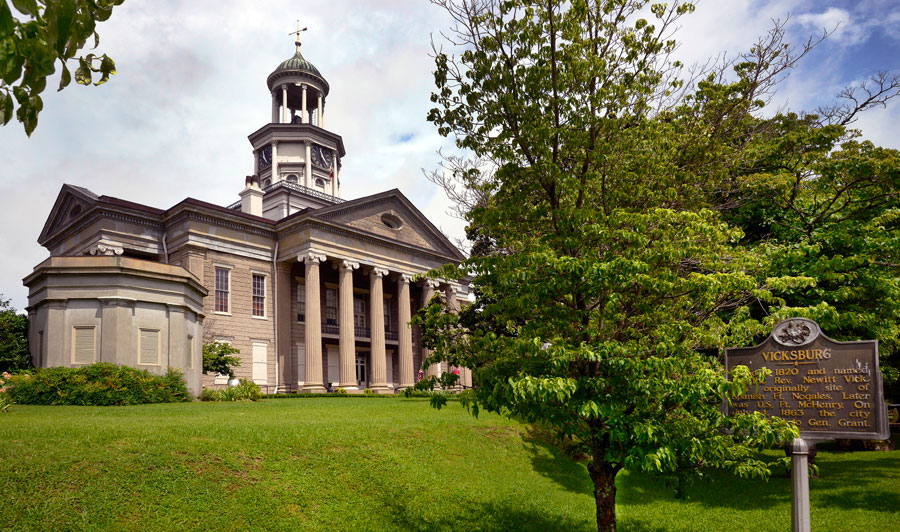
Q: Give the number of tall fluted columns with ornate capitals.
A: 6